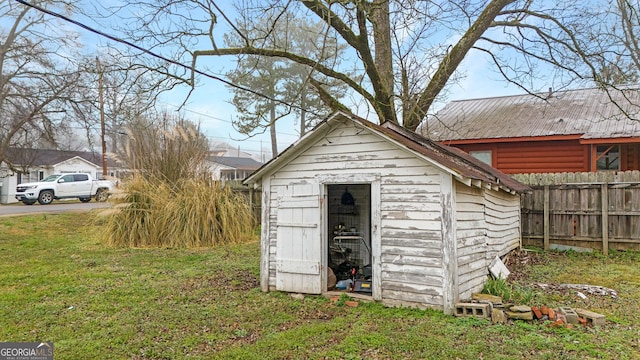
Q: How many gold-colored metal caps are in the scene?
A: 0